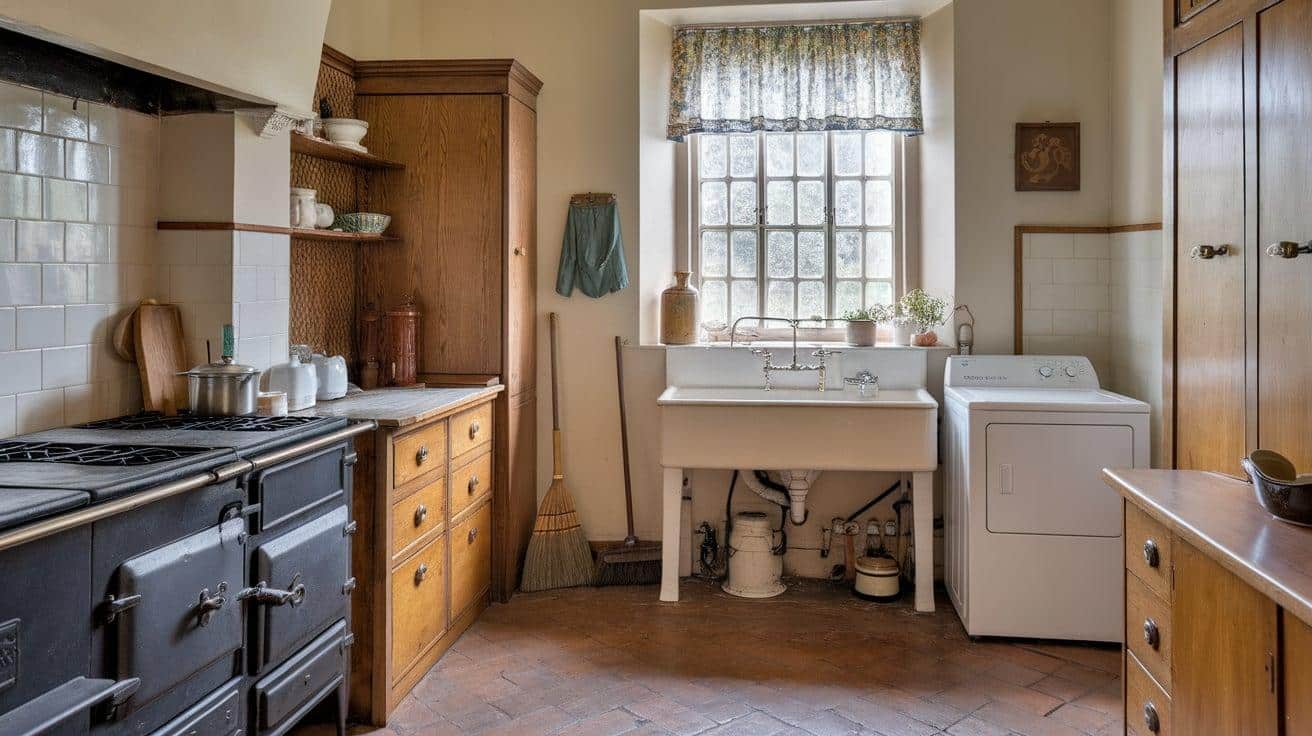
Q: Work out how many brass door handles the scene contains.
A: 2